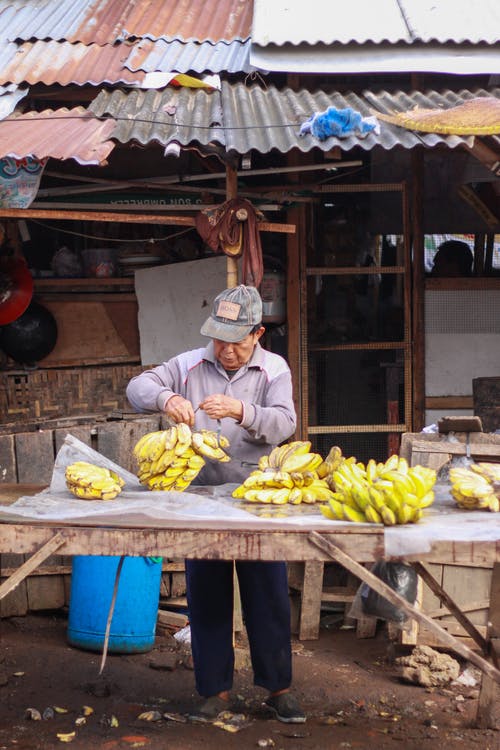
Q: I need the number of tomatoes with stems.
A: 0